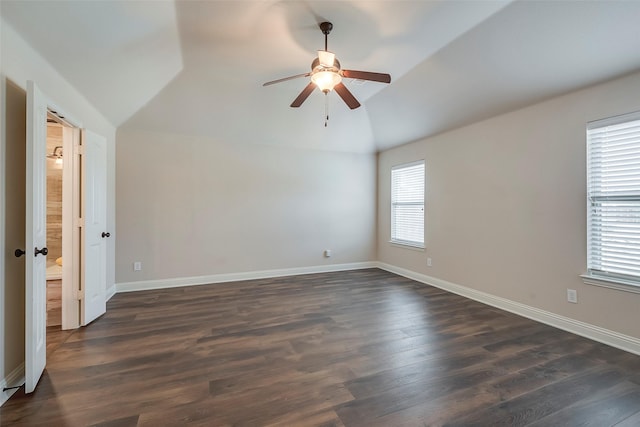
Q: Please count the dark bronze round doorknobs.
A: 3